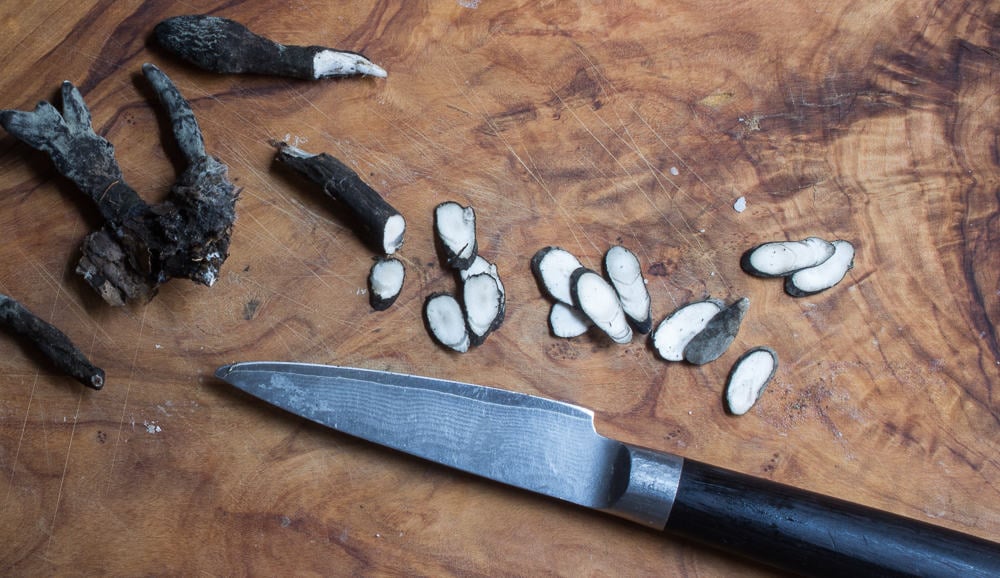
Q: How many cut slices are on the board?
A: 14